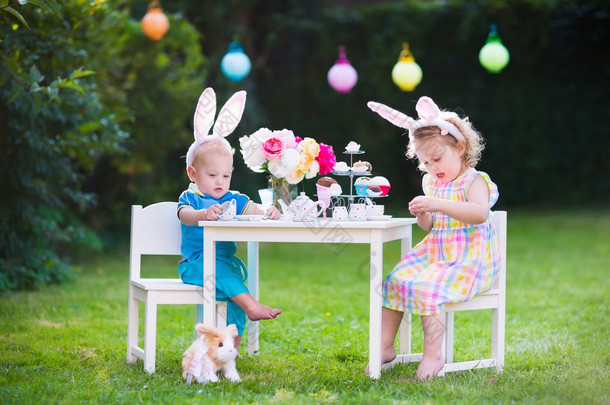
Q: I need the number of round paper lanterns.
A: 5